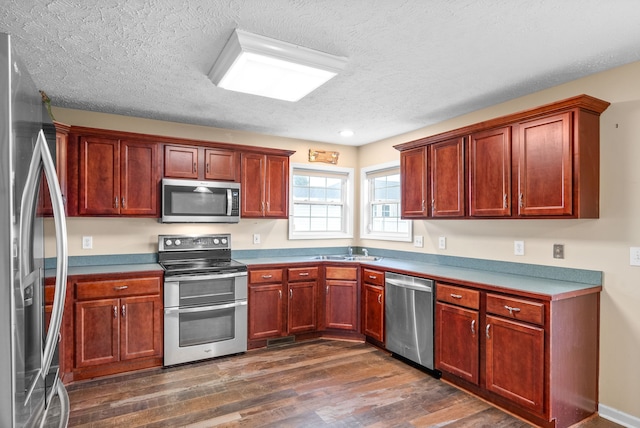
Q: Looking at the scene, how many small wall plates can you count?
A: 7